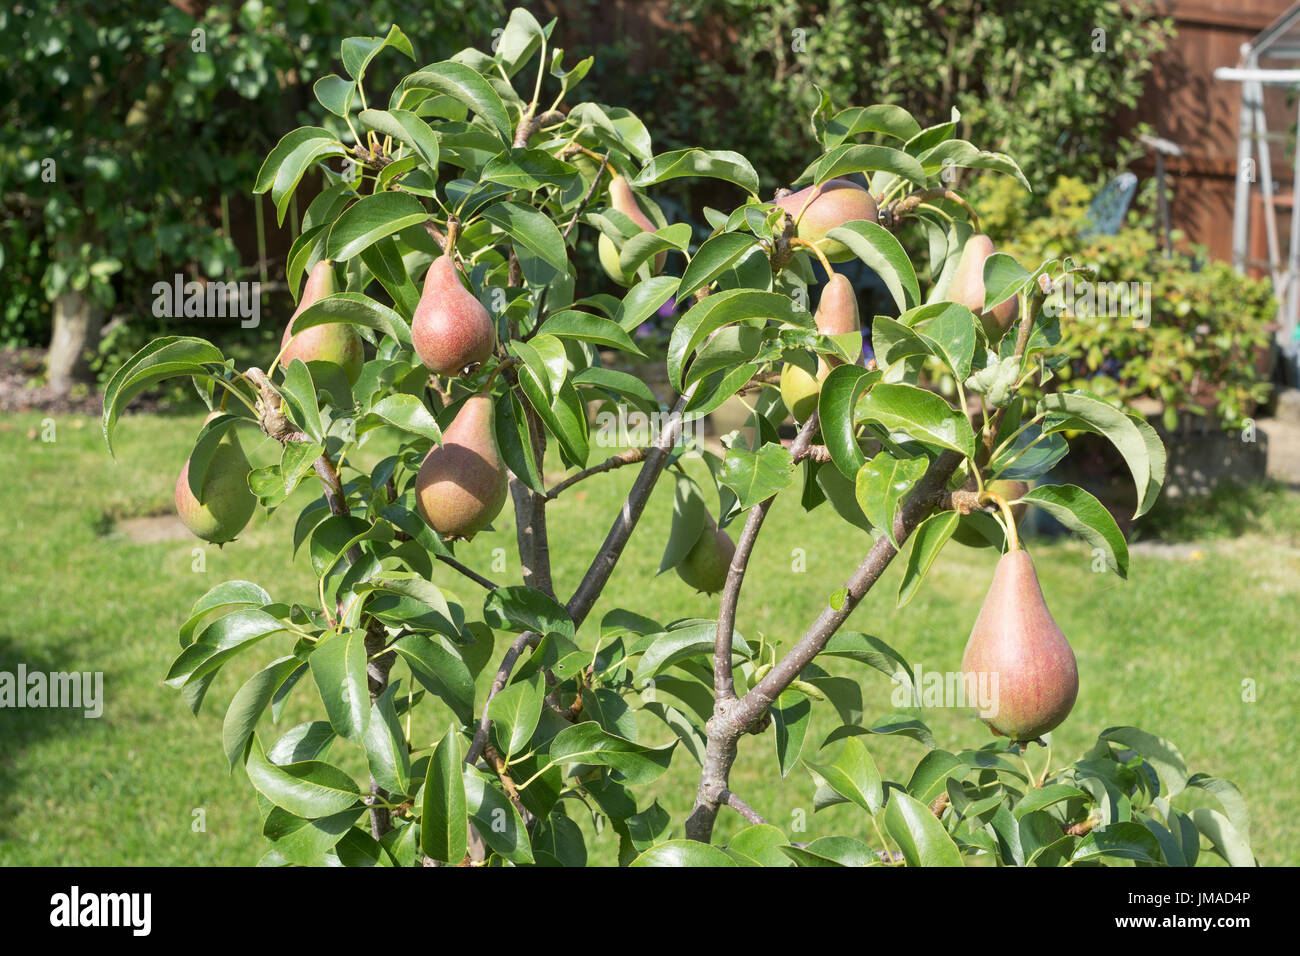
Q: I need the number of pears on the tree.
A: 11